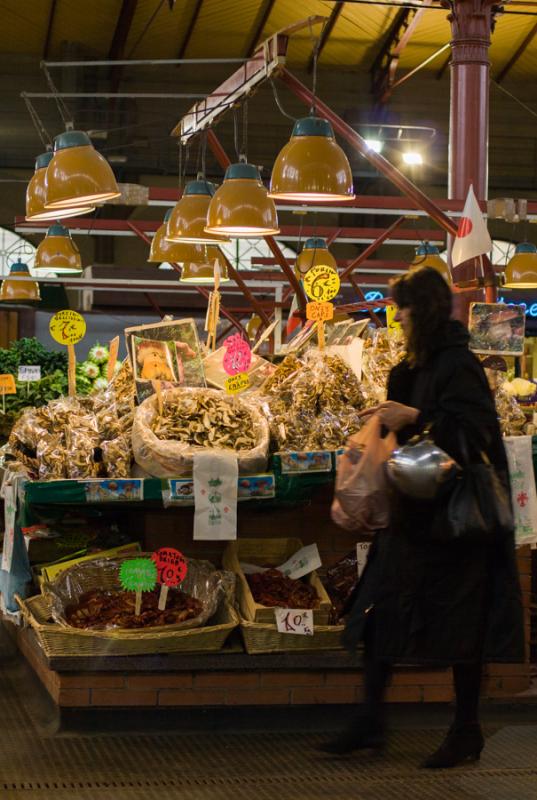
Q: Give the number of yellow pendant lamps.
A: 12